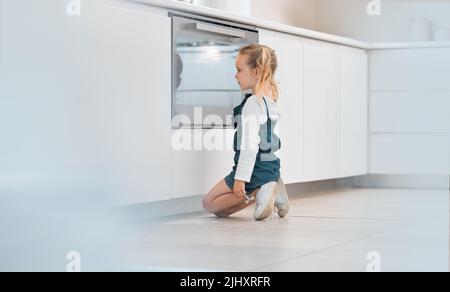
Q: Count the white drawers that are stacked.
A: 3